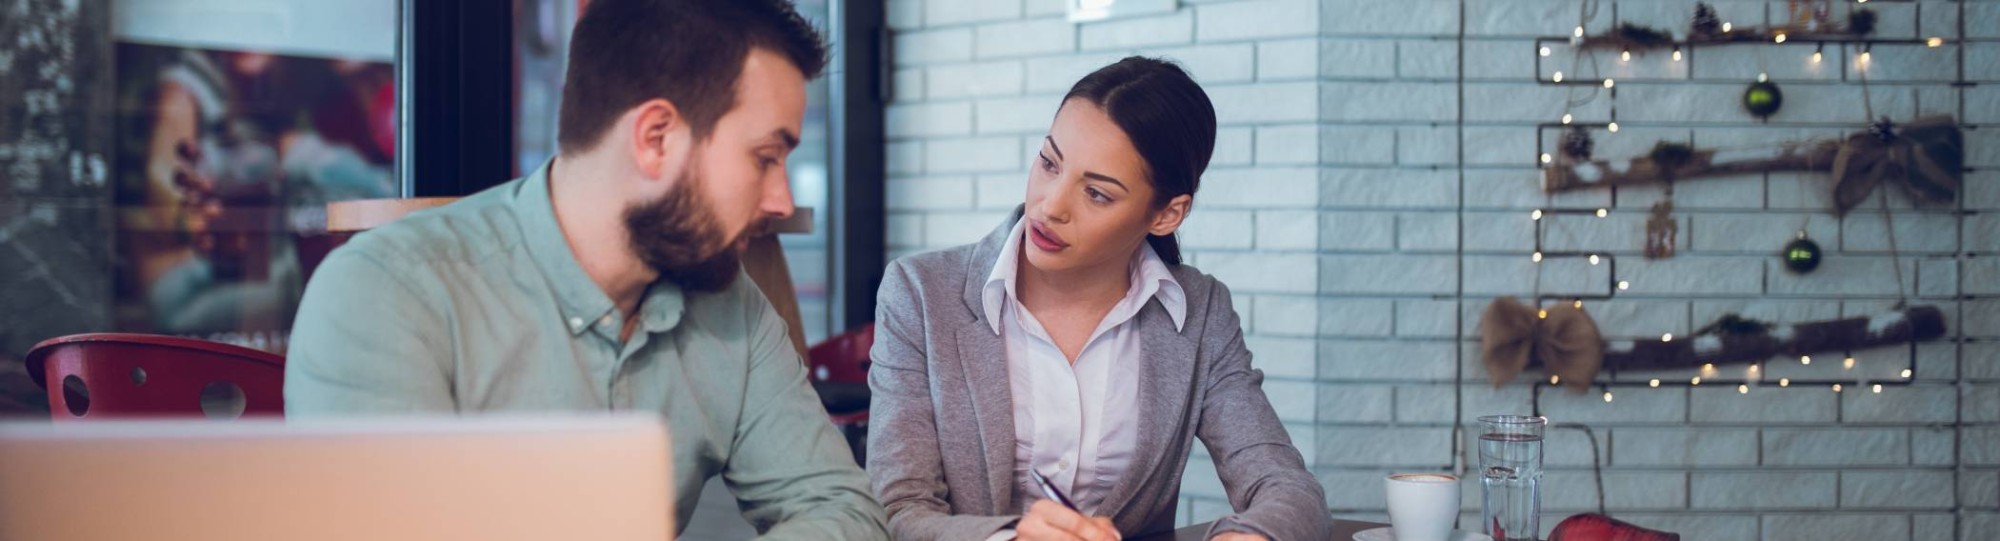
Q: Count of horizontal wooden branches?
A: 3